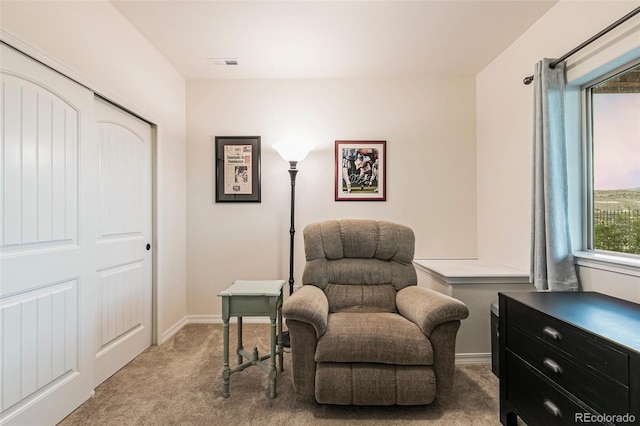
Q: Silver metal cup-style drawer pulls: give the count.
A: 3